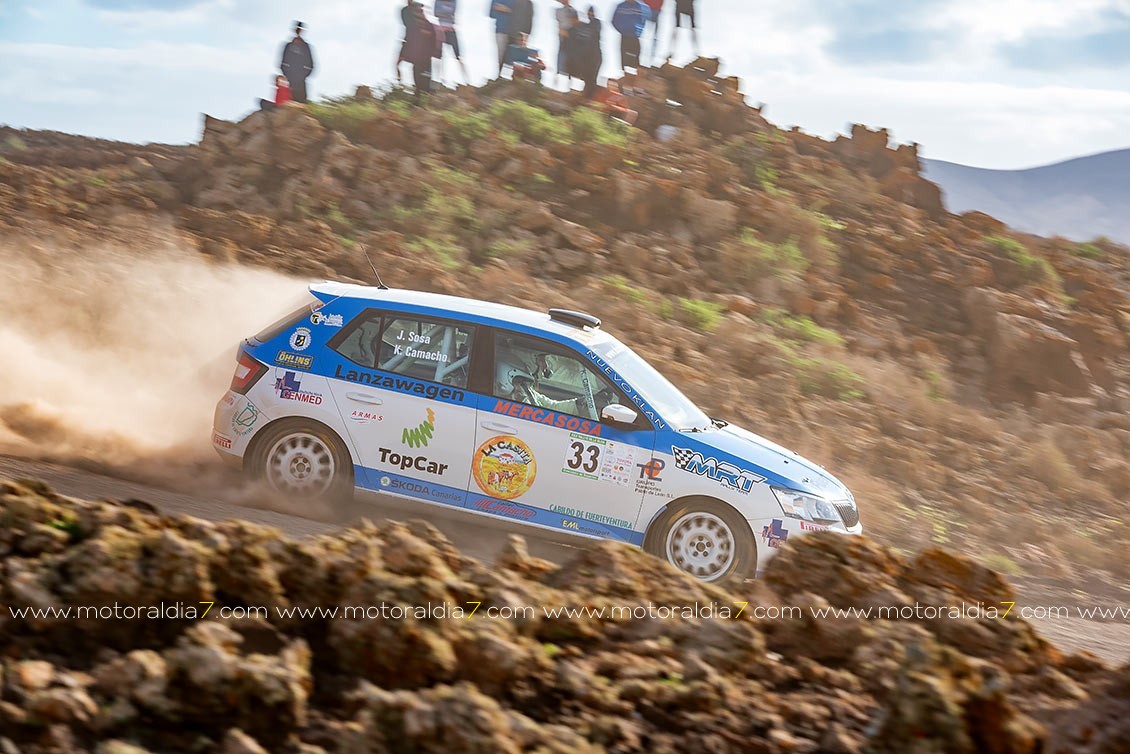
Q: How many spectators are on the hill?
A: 14